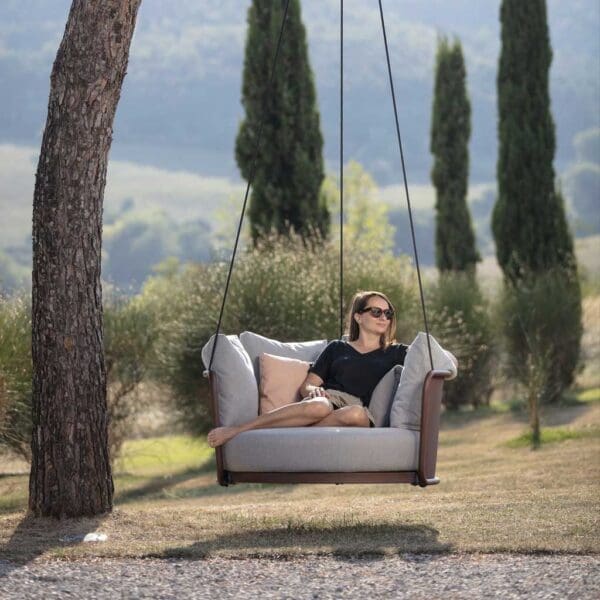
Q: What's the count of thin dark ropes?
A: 3